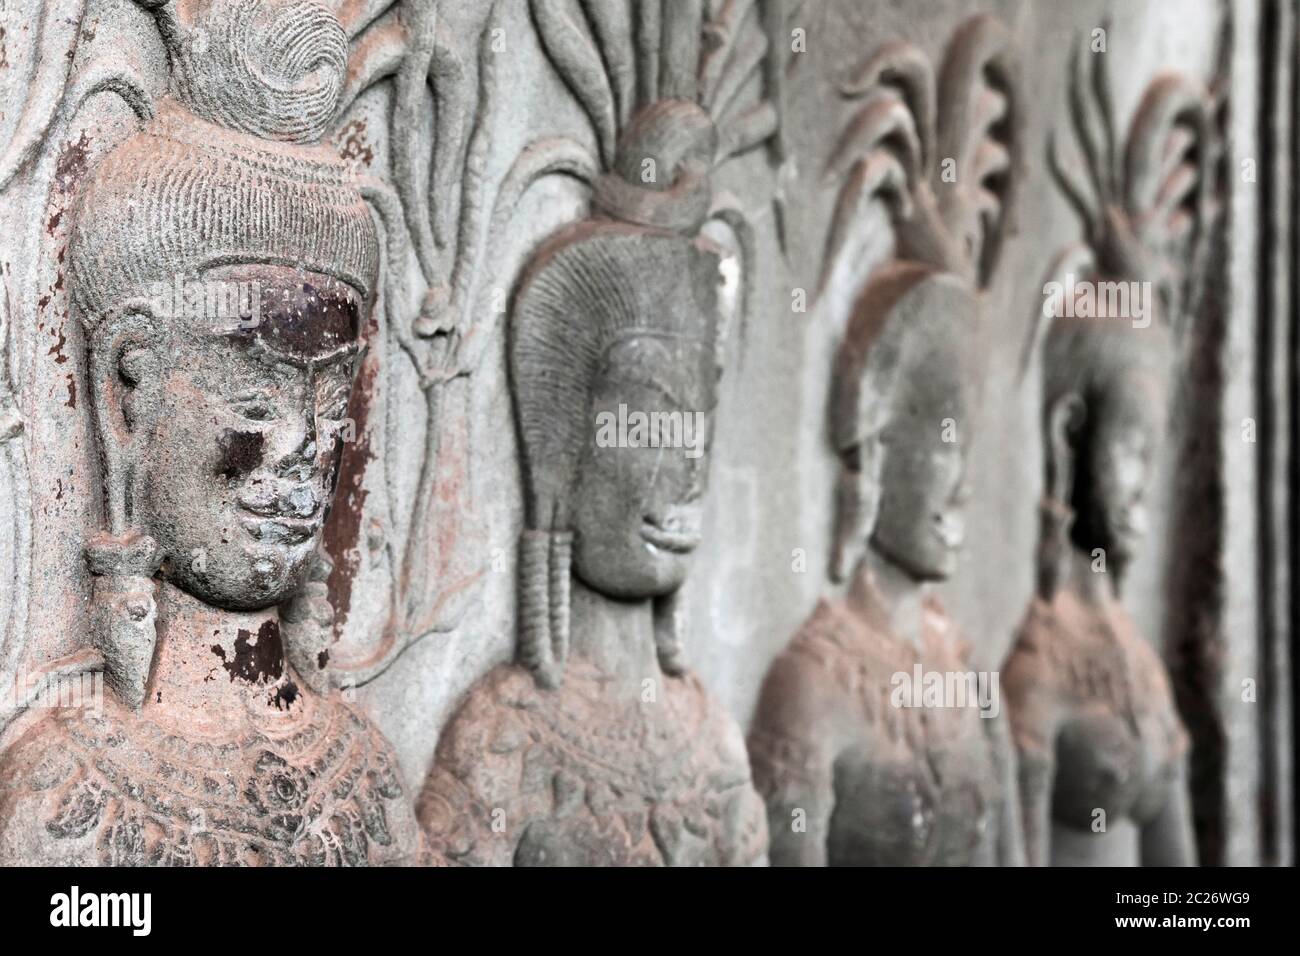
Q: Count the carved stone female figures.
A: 4